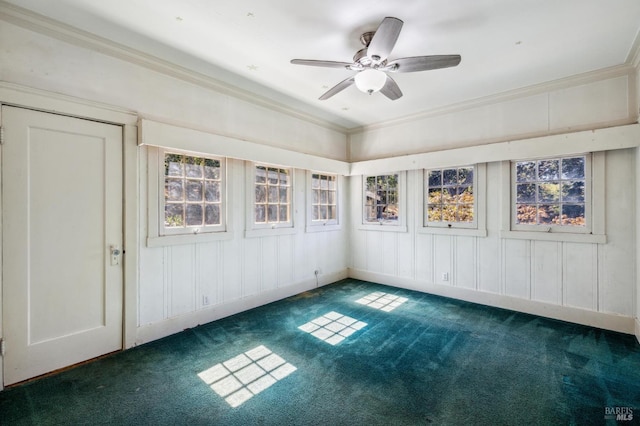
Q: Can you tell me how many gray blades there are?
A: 5